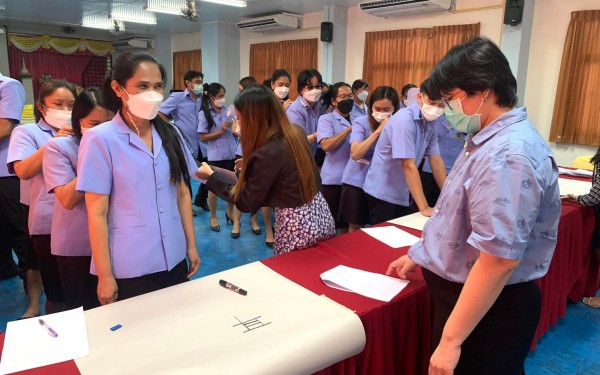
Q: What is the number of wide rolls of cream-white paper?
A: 1